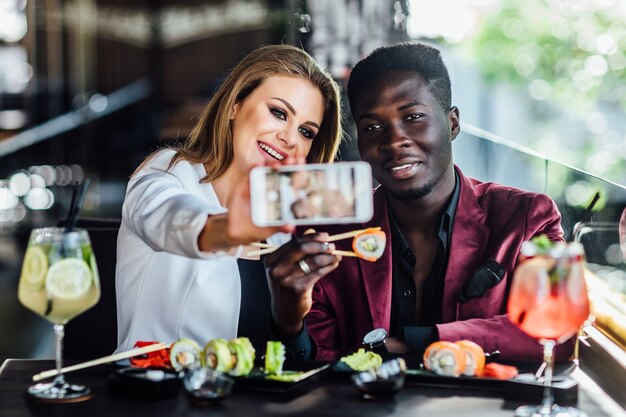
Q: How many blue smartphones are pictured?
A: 0